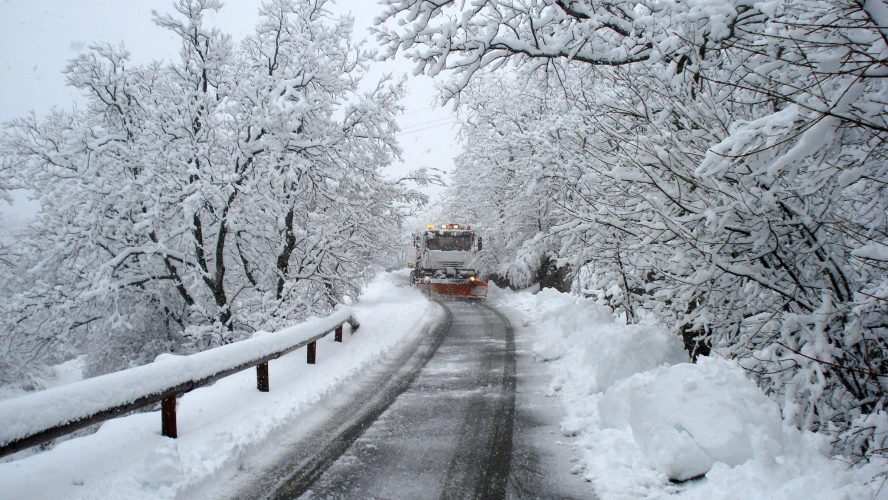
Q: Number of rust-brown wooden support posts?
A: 4